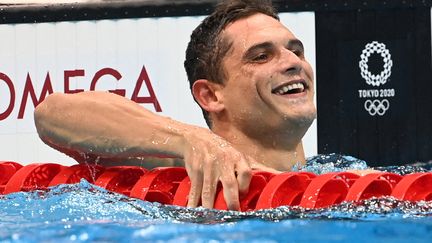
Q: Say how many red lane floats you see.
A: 11